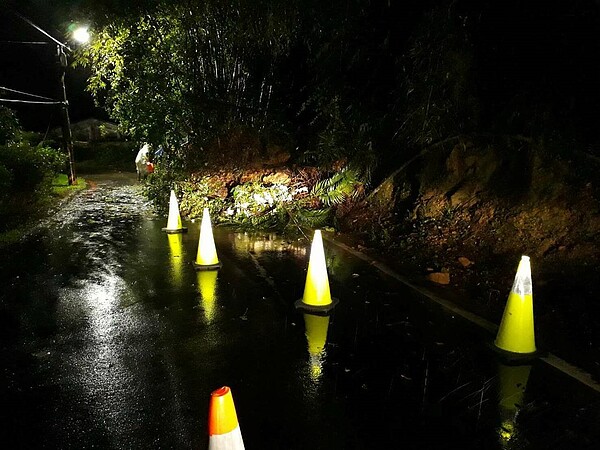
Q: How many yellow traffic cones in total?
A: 4